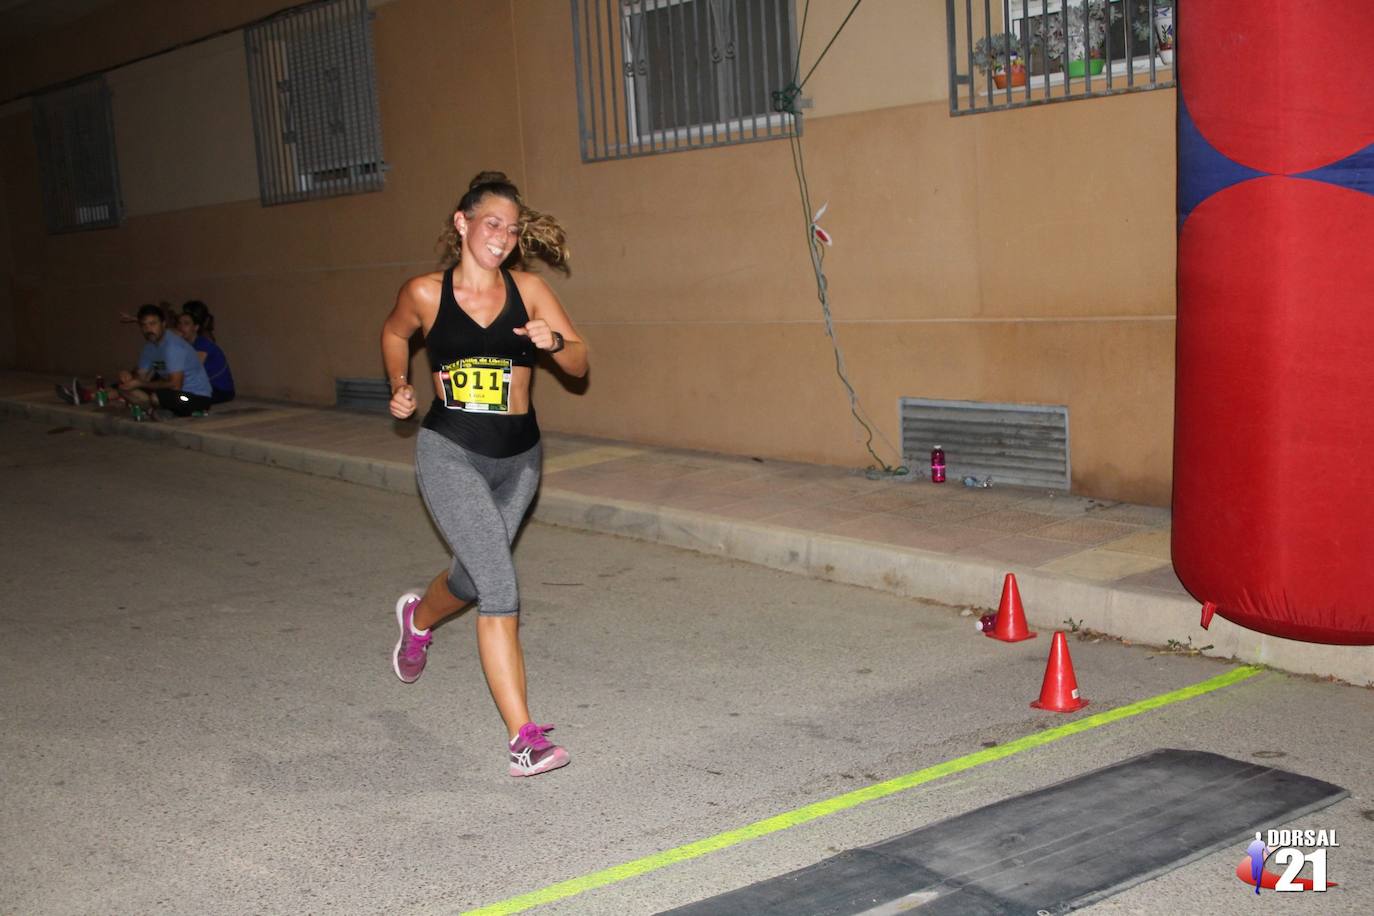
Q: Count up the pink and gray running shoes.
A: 2